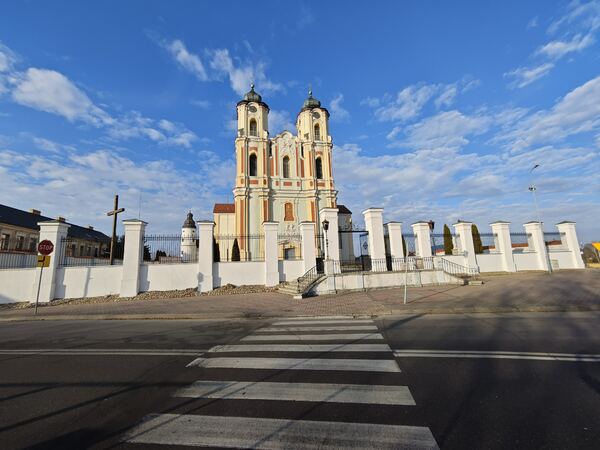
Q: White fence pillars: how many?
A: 13